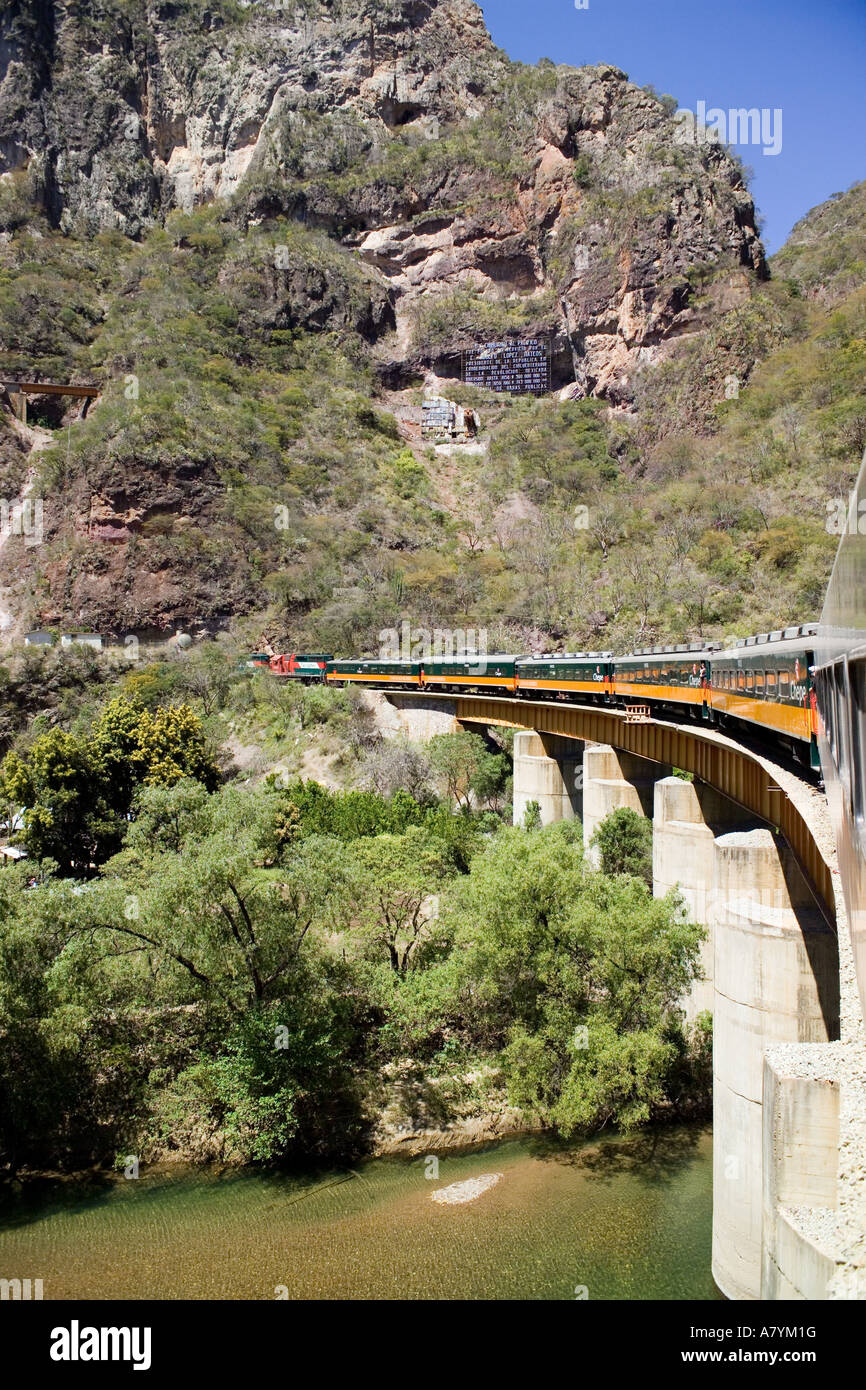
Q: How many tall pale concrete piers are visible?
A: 5